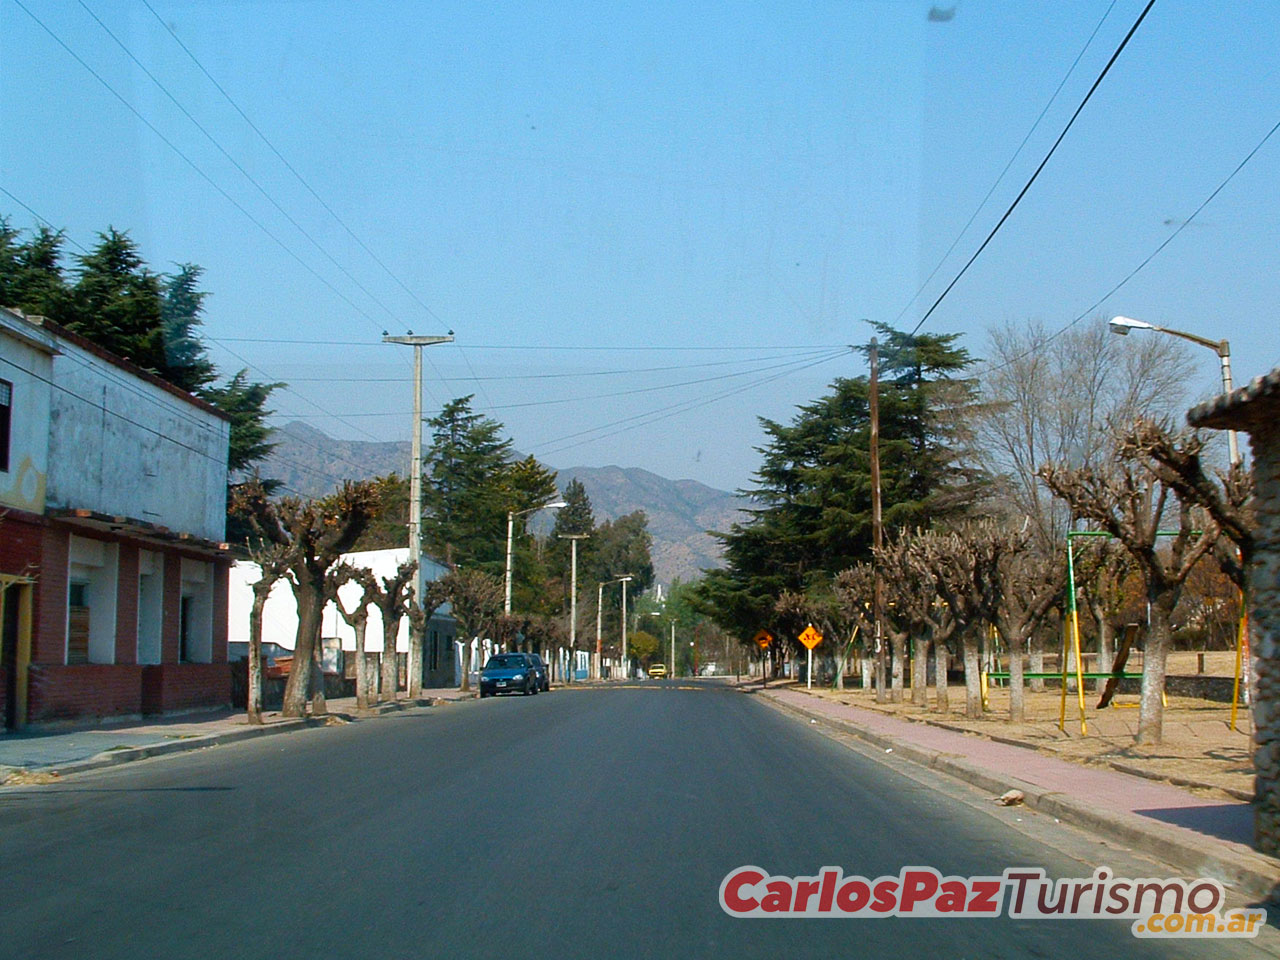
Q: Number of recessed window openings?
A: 3